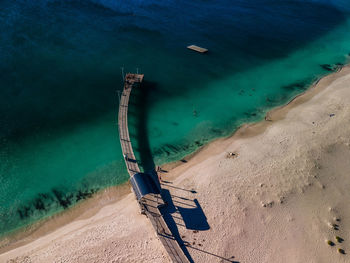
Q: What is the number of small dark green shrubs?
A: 3